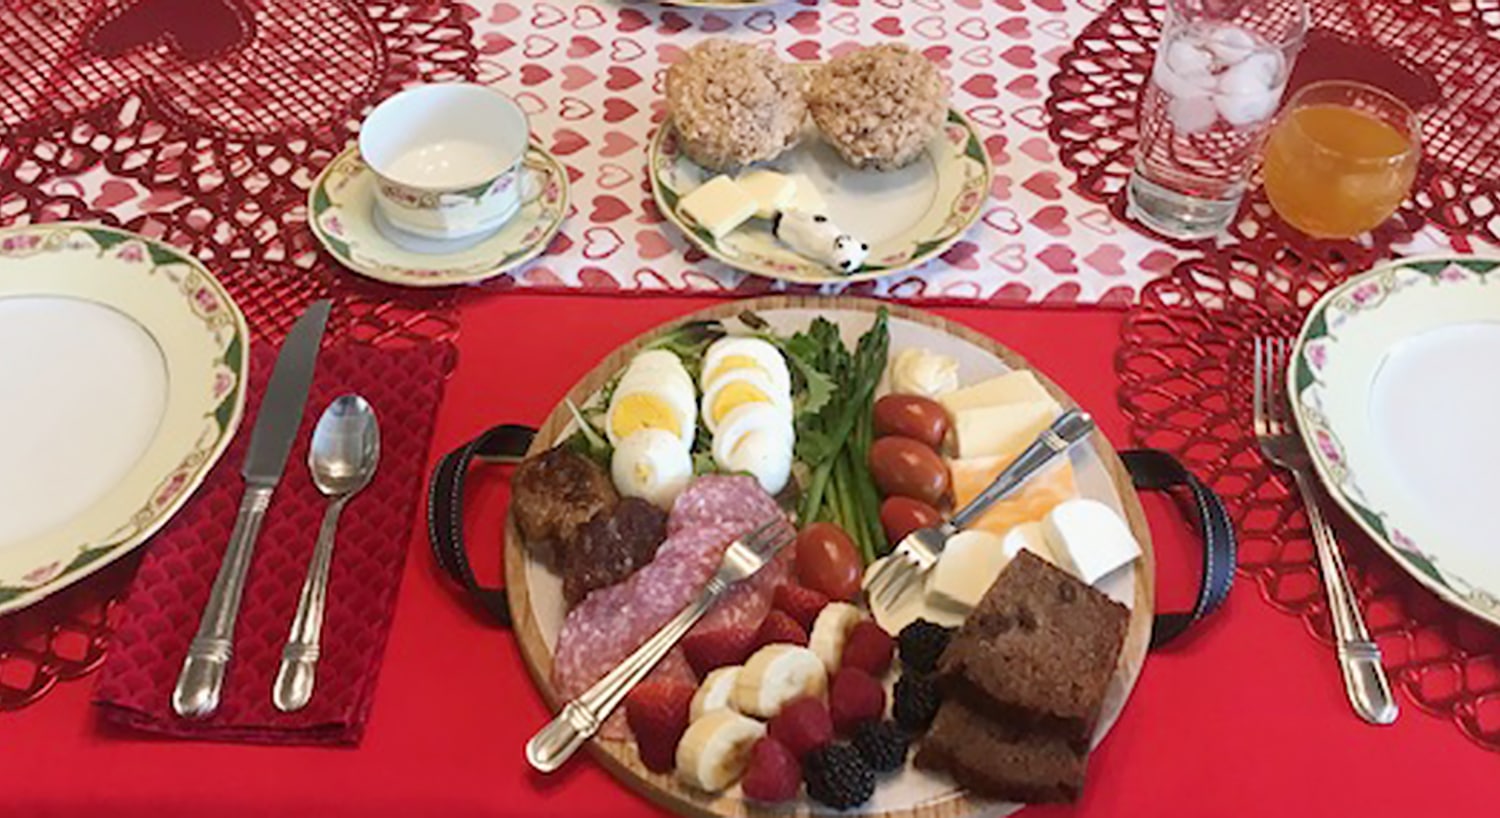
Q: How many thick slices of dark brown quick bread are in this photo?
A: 2